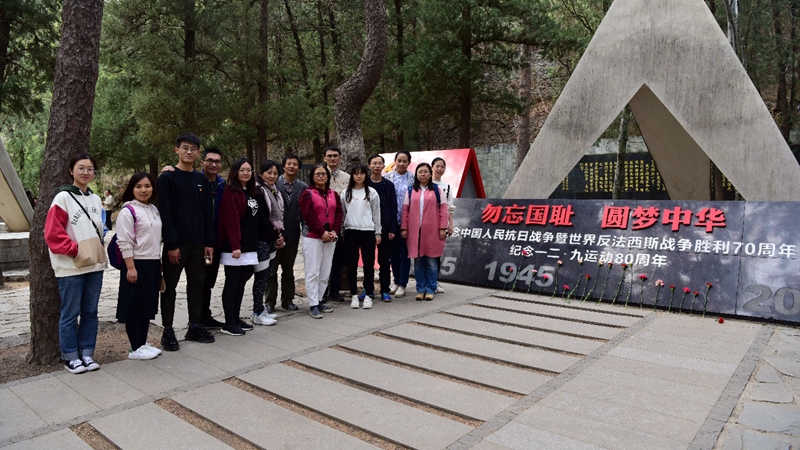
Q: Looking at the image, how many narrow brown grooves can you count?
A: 10